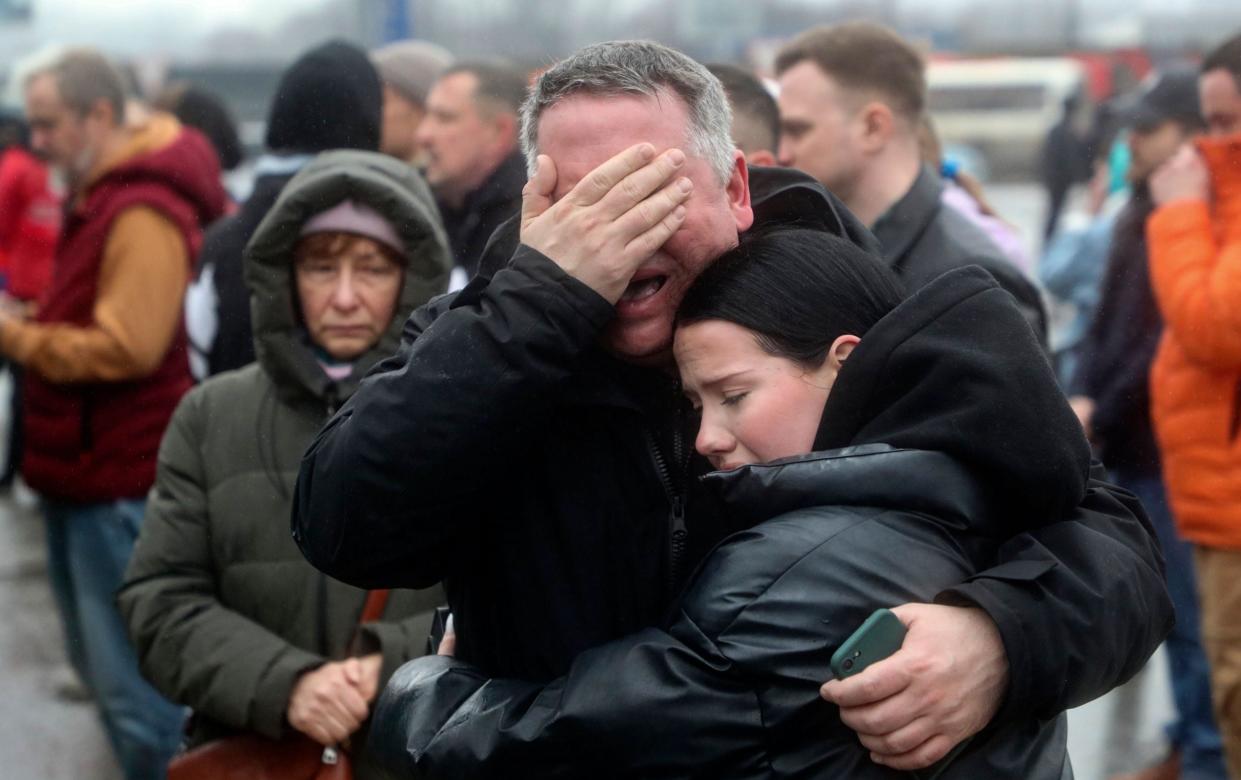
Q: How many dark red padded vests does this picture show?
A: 1